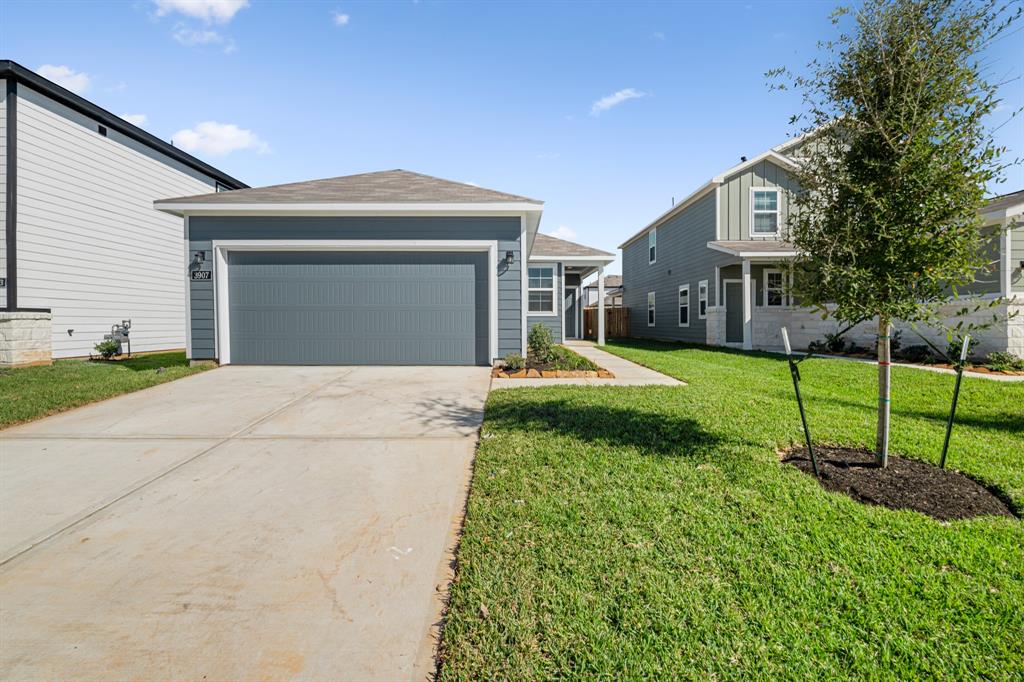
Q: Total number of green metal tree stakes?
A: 2